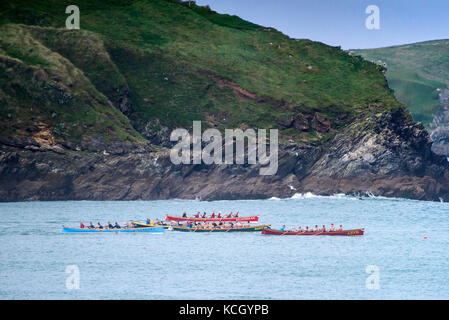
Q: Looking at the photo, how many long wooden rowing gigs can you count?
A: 5